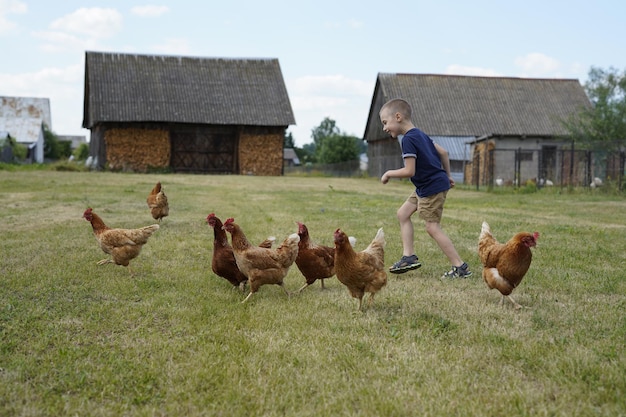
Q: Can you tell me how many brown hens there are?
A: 7